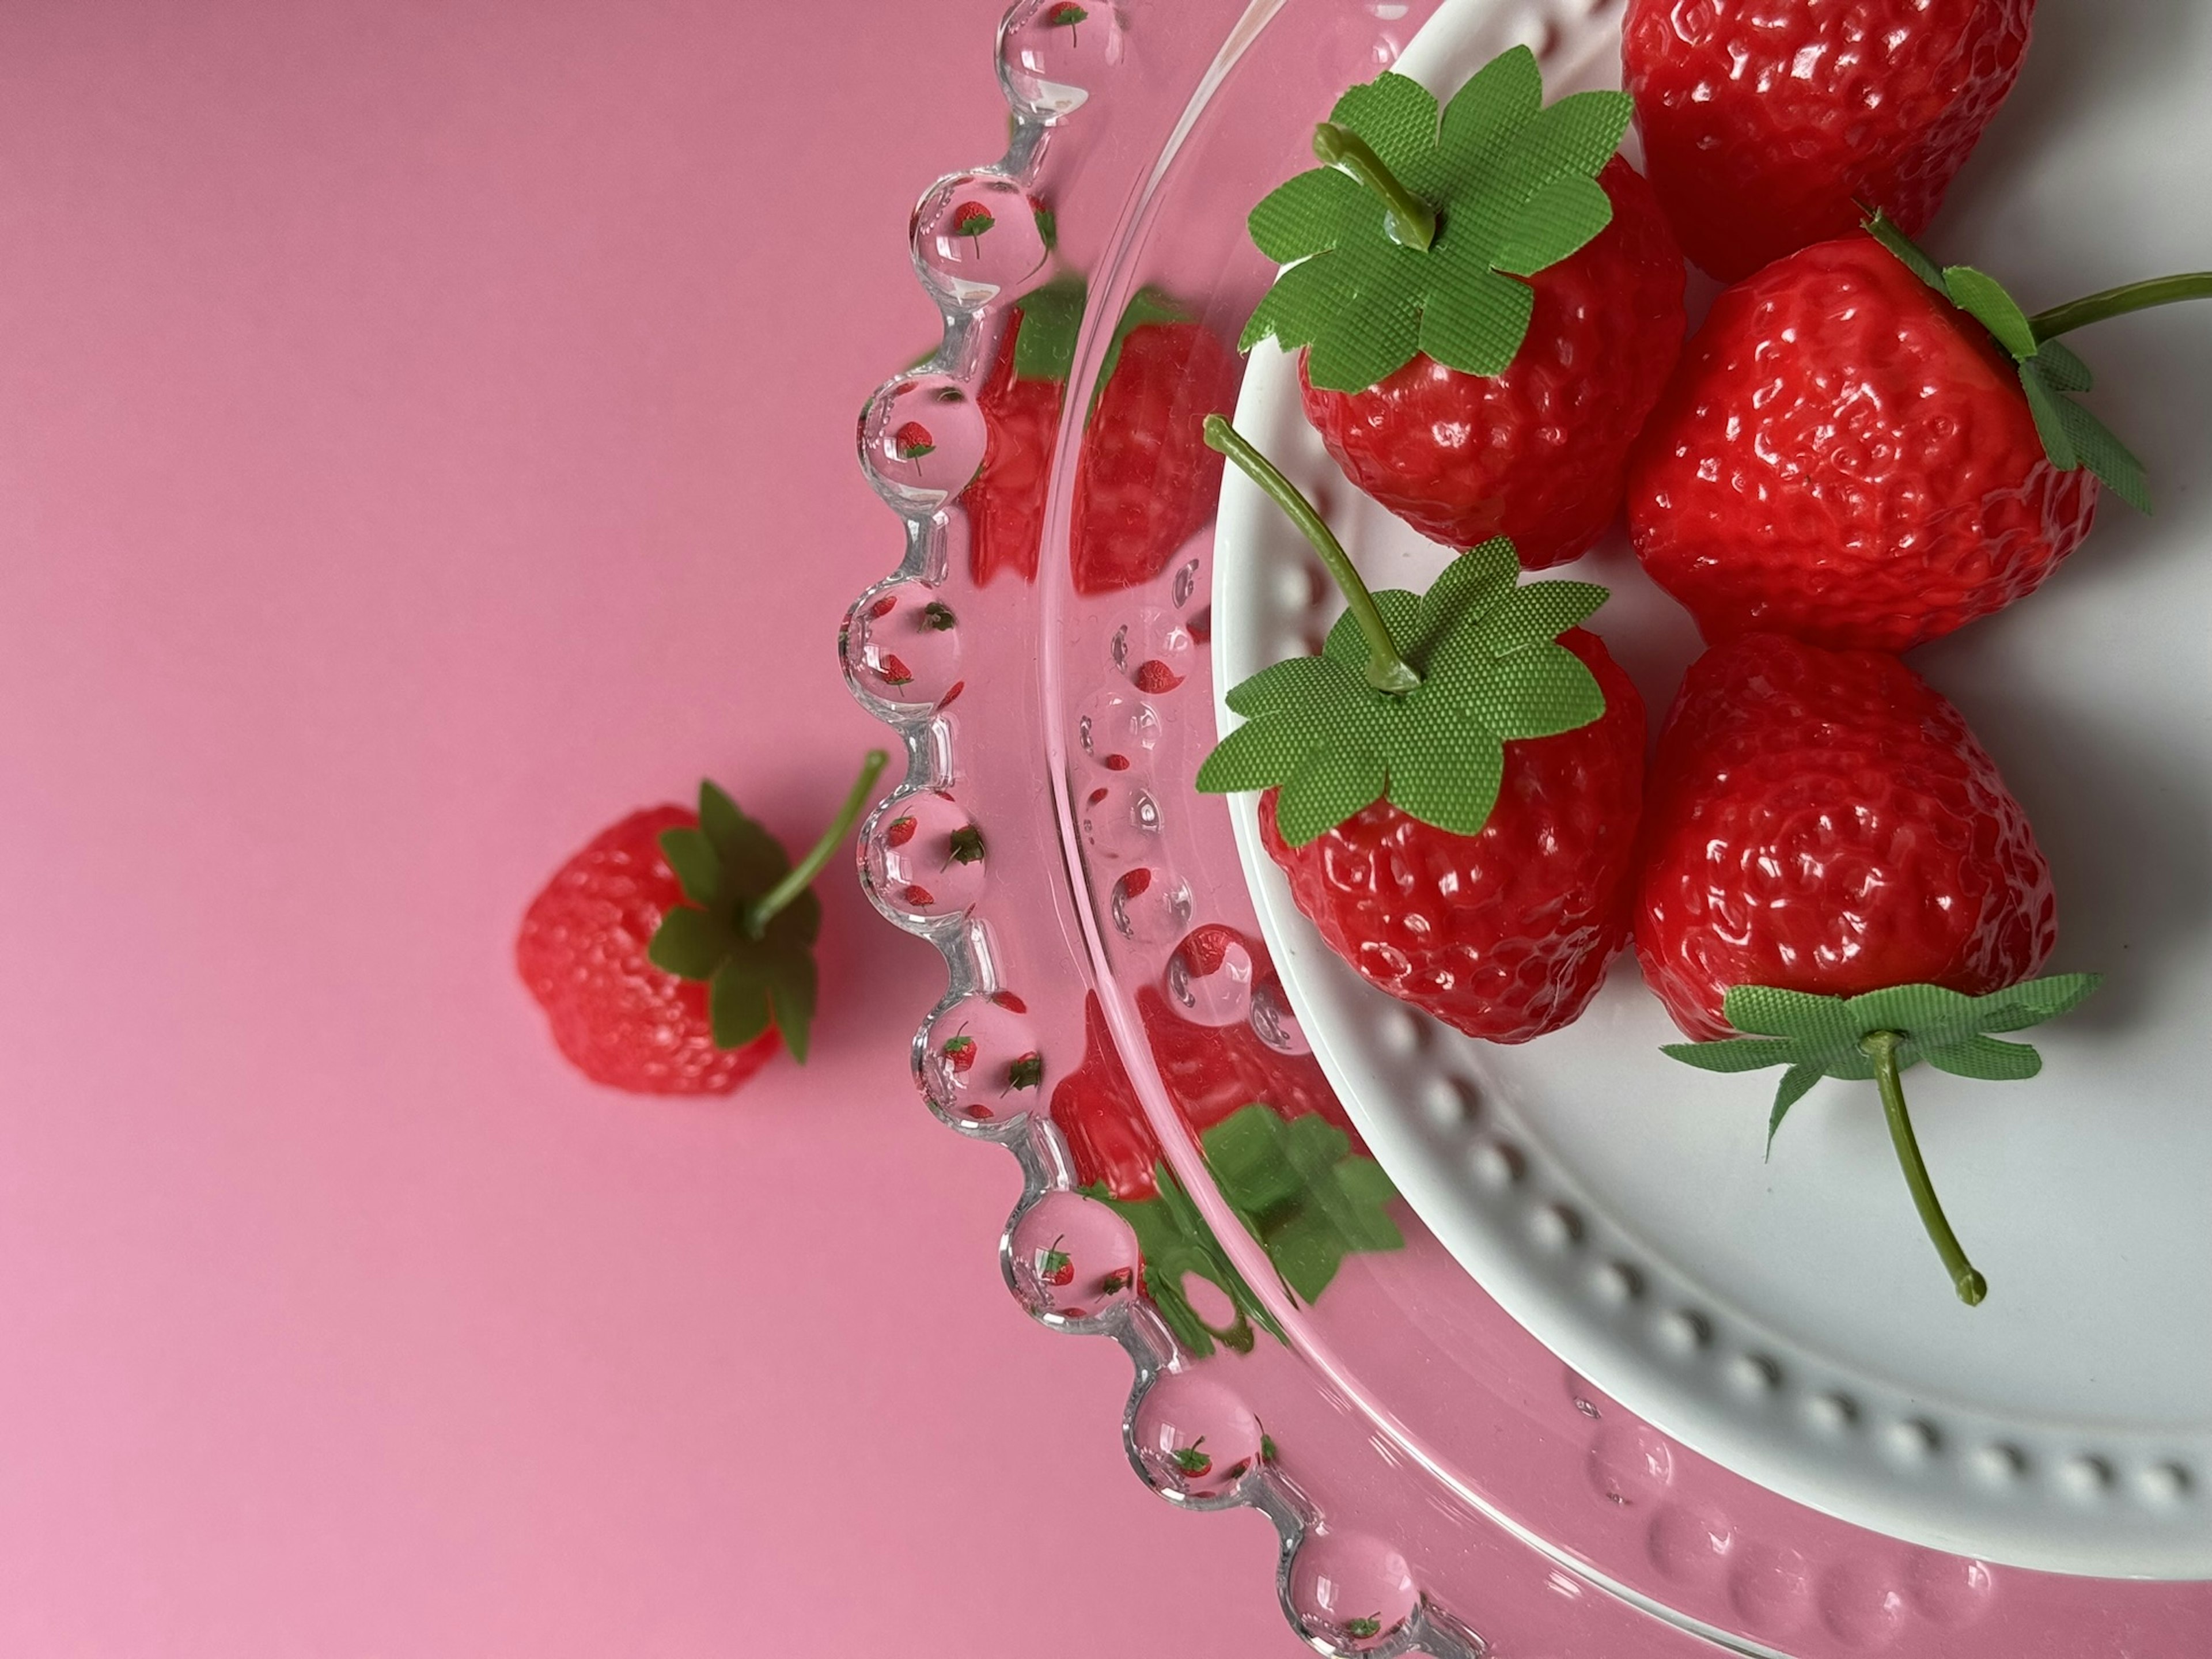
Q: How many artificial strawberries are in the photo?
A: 8